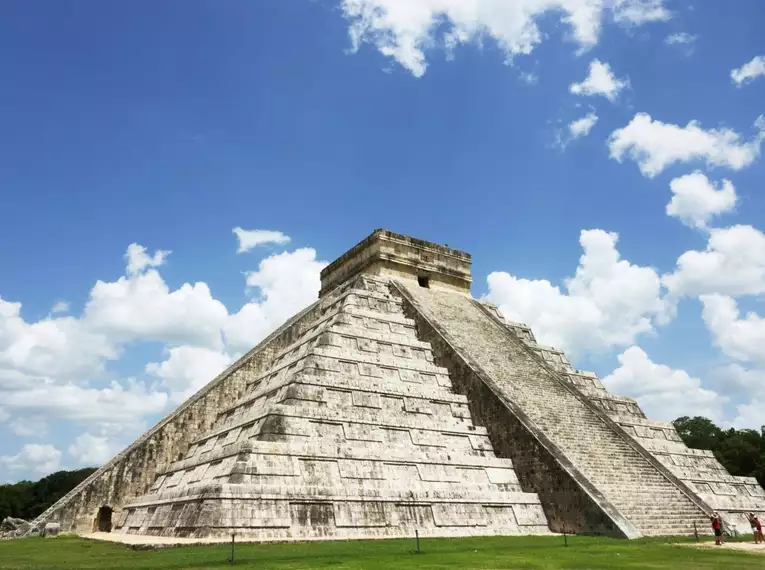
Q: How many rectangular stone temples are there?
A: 1